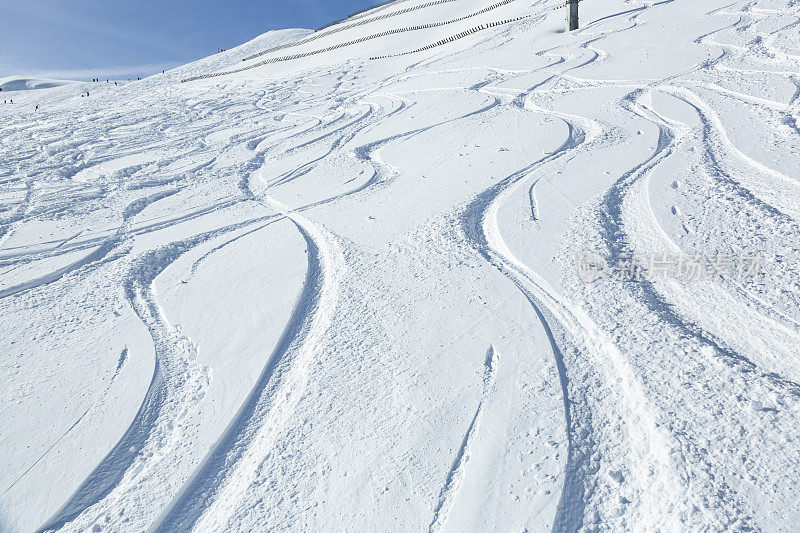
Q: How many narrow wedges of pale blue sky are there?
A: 1